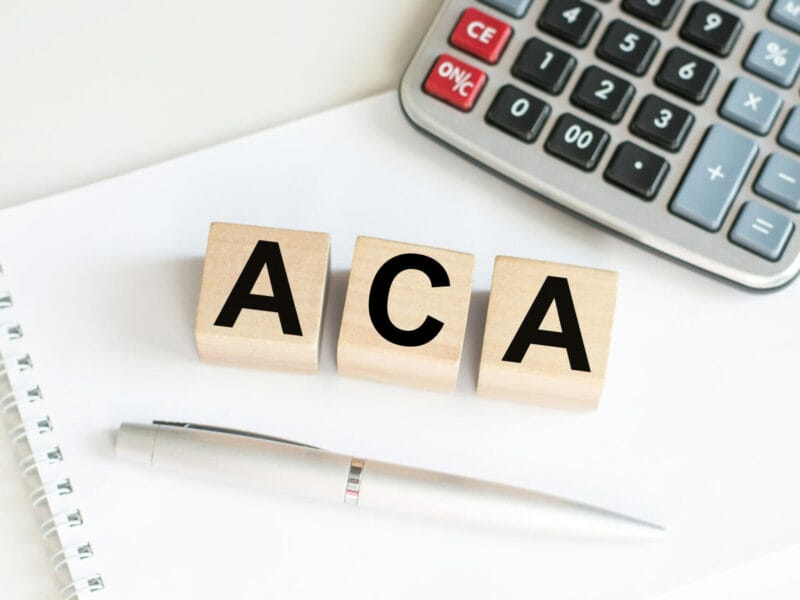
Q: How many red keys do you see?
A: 2